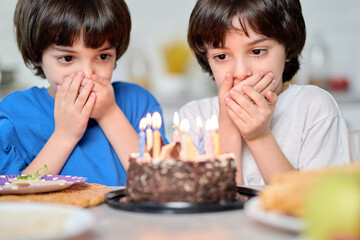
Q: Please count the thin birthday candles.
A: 8